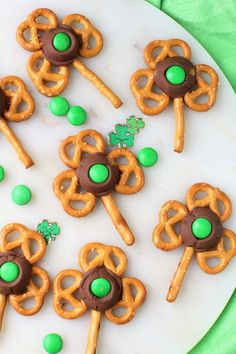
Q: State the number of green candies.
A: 12